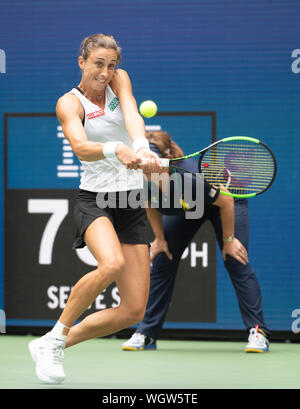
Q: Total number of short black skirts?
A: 1